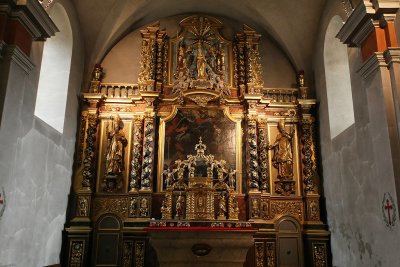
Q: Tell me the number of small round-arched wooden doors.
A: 2